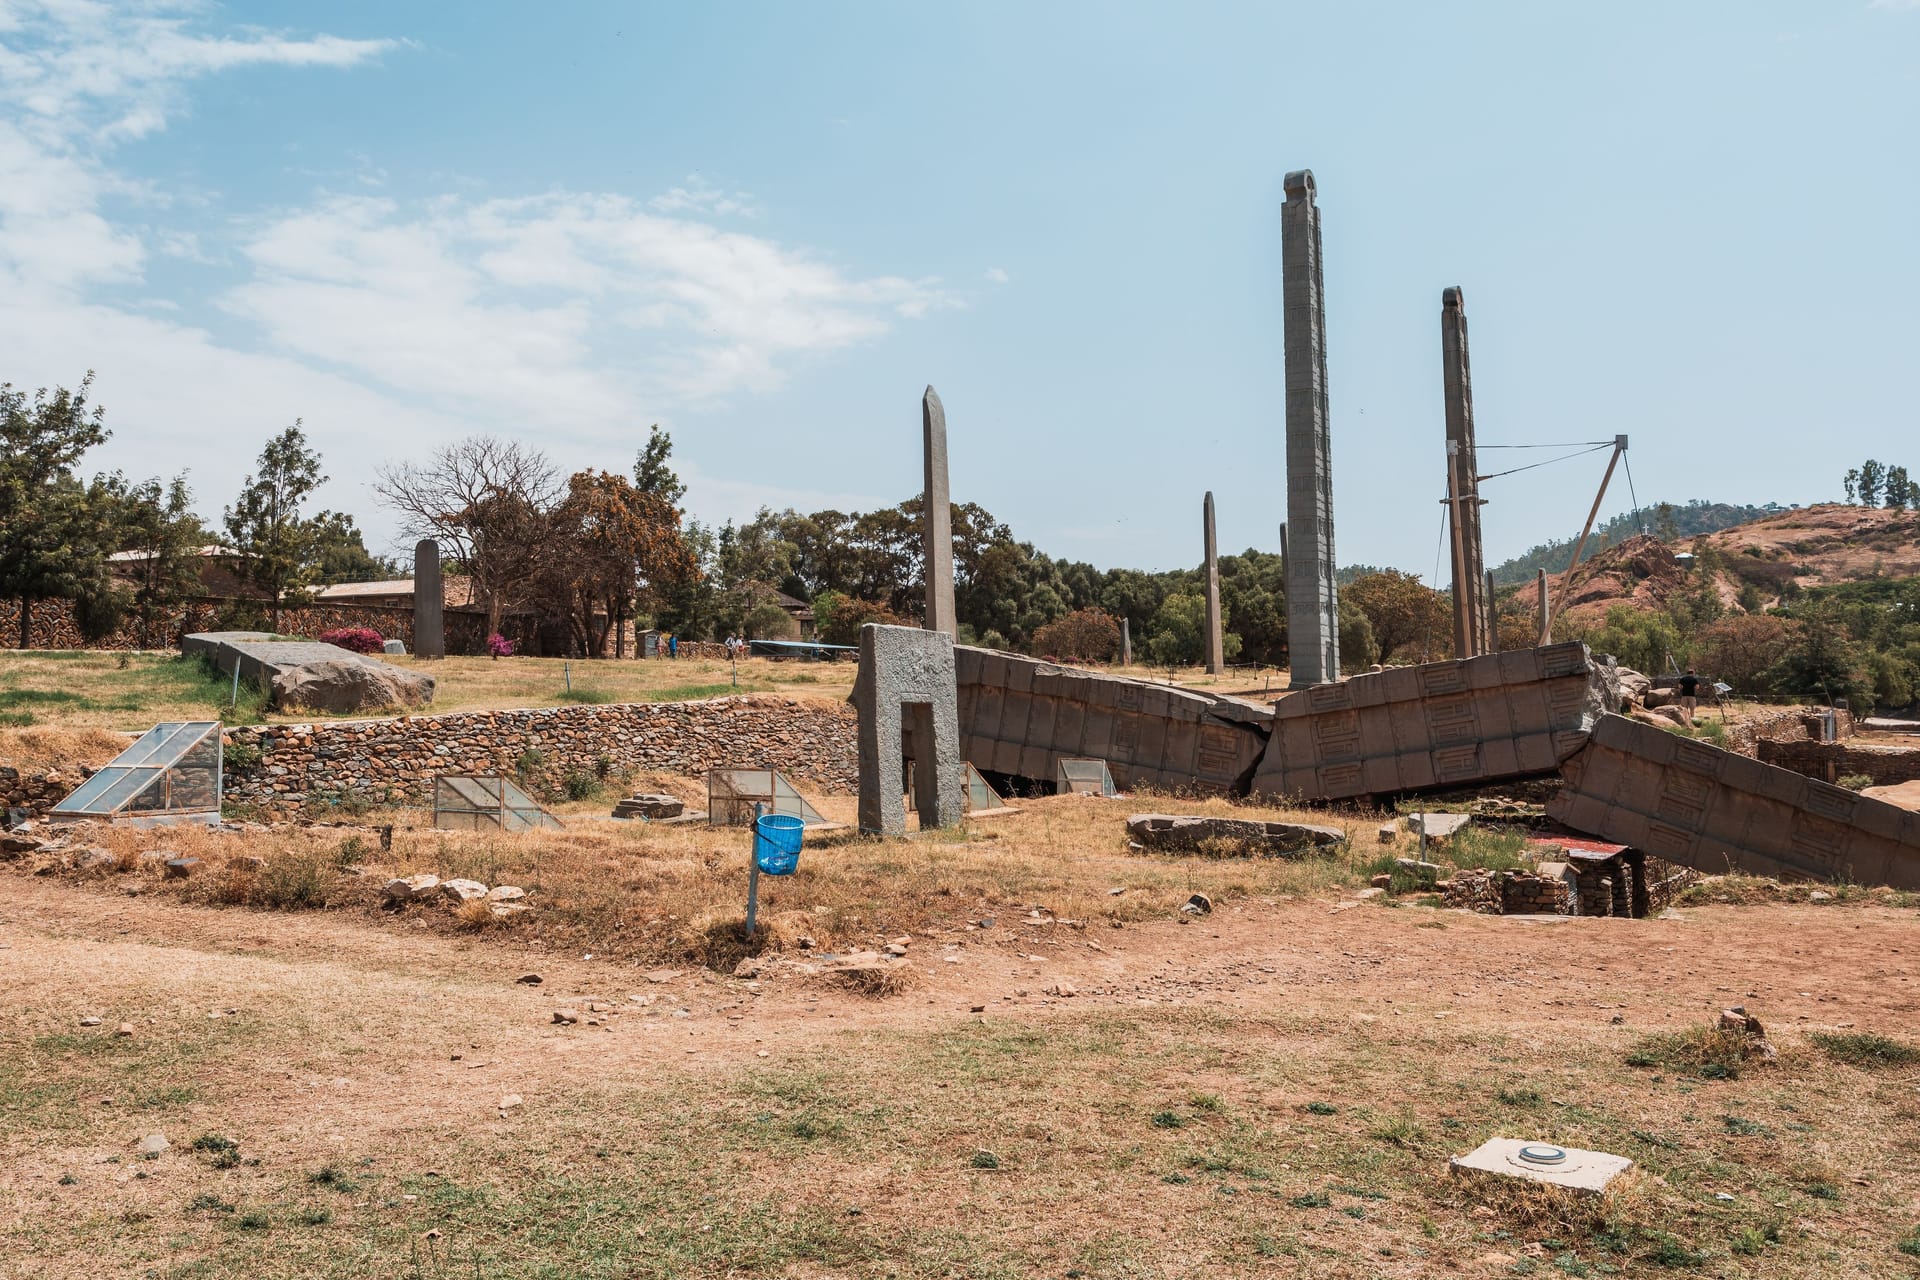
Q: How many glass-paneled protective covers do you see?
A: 5